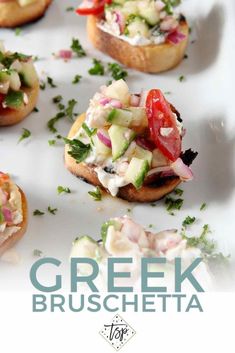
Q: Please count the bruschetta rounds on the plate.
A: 6